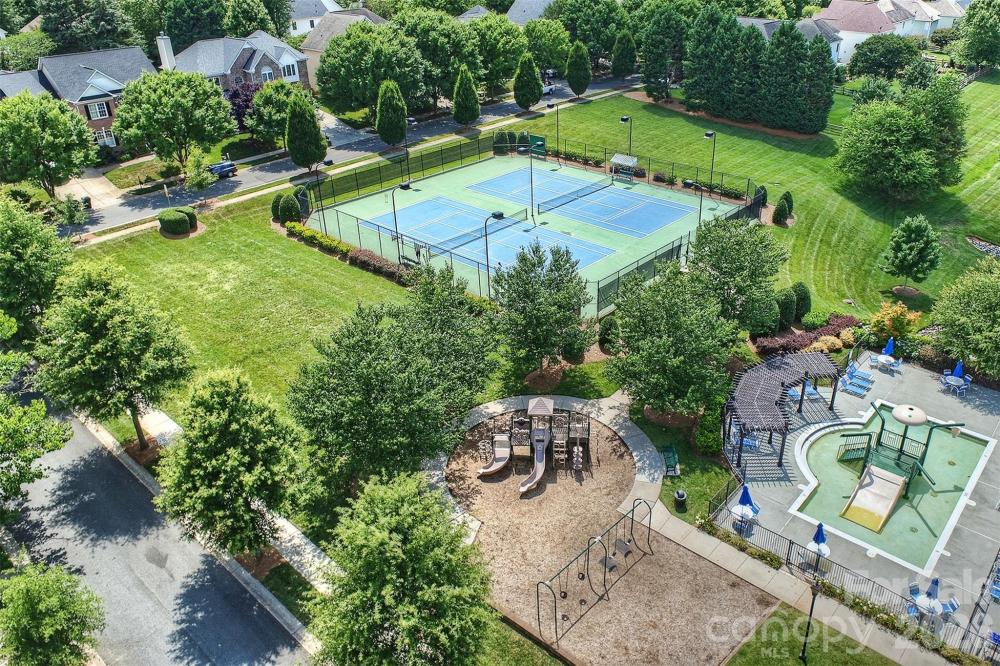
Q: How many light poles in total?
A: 10